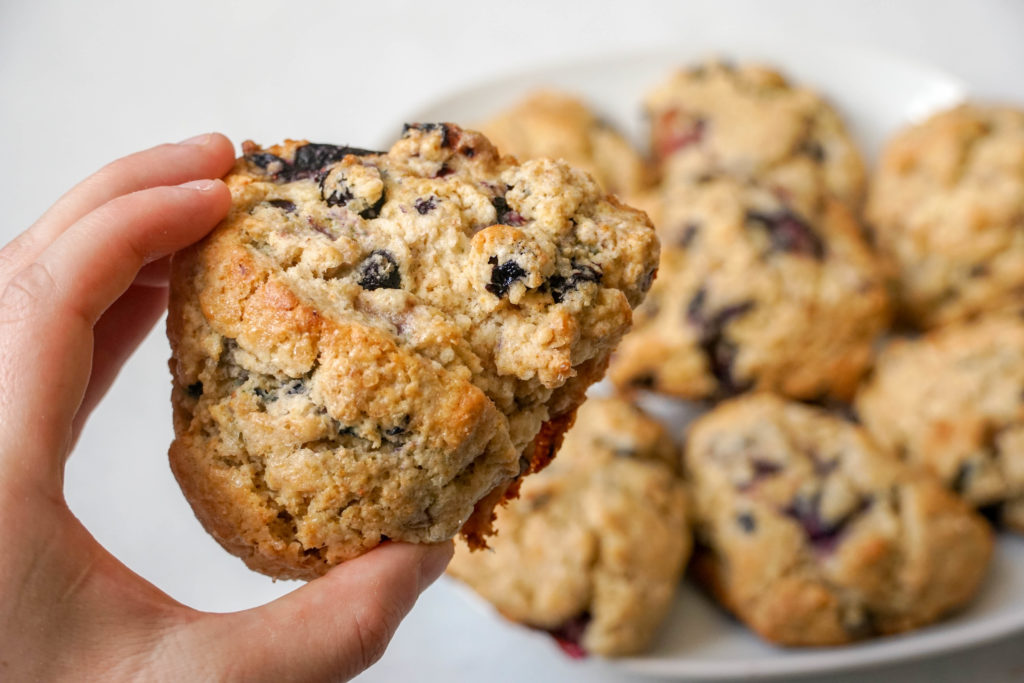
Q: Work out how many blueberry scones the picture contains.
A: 8